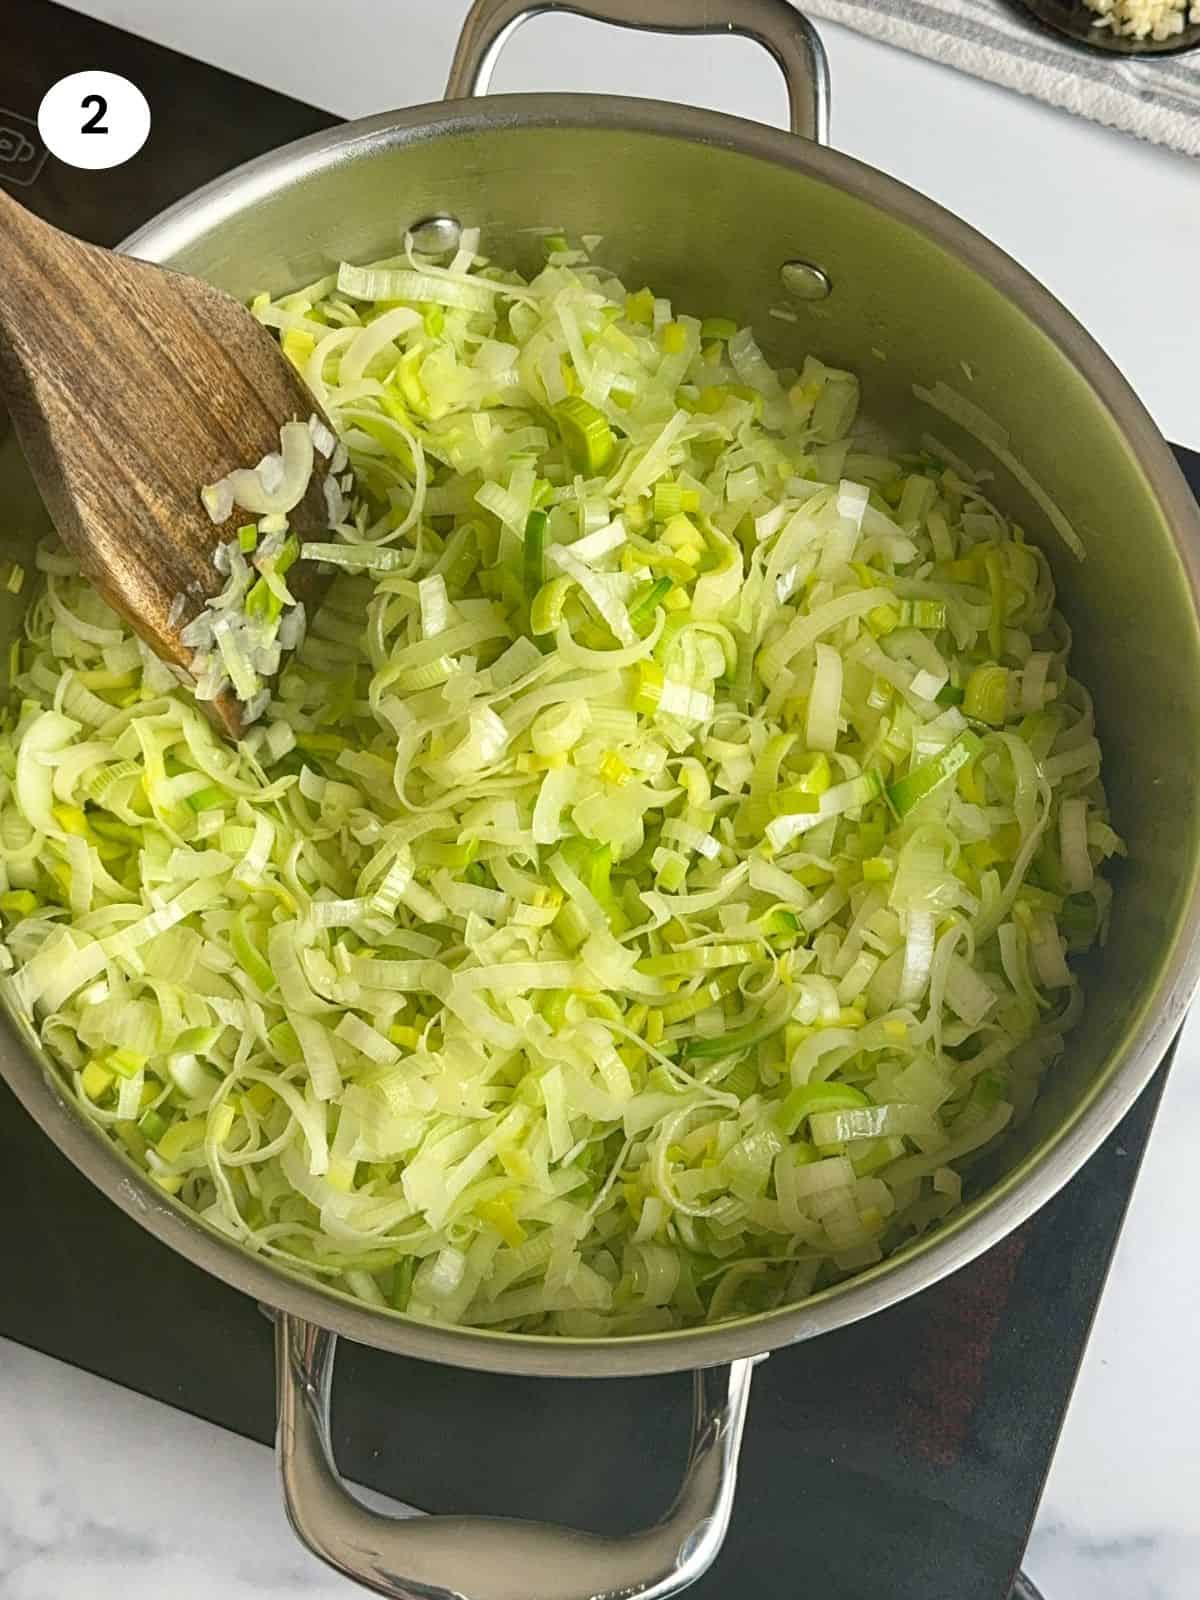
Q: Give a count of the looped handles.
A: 2